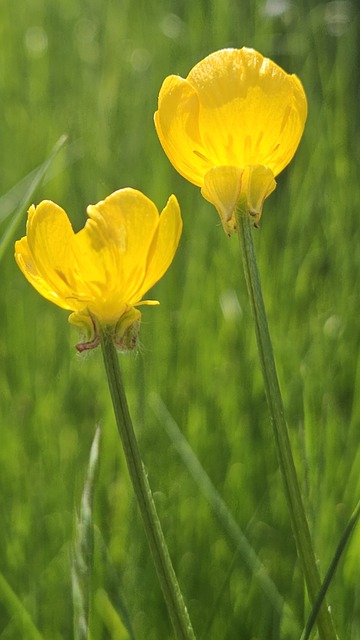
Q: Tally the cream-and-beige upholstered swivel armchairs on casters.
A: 0